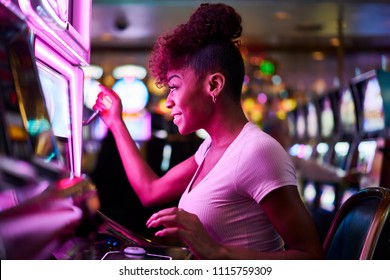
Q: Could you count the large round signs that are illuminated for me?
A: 2